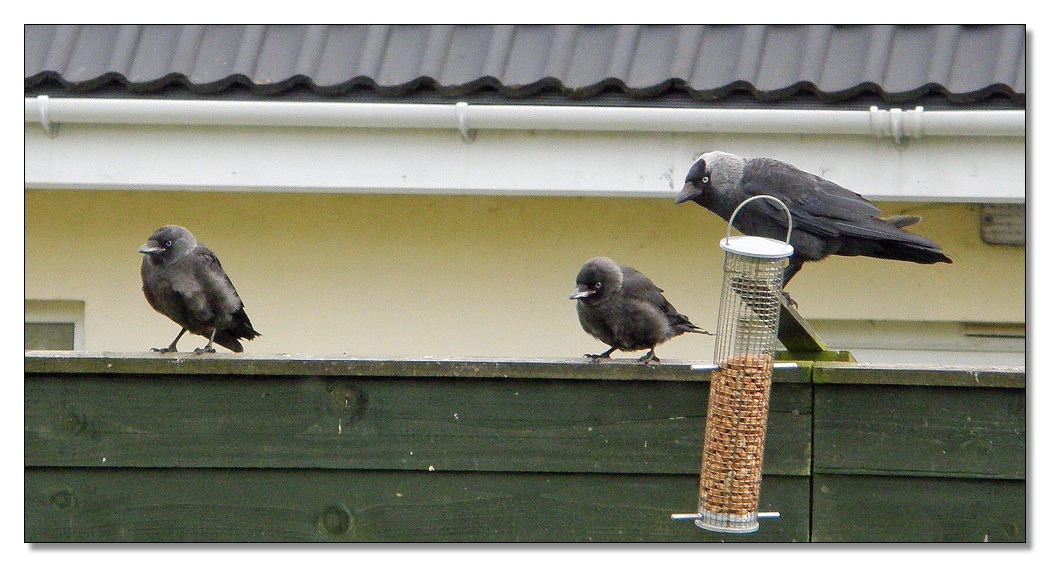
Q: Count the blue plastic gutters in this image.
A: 0